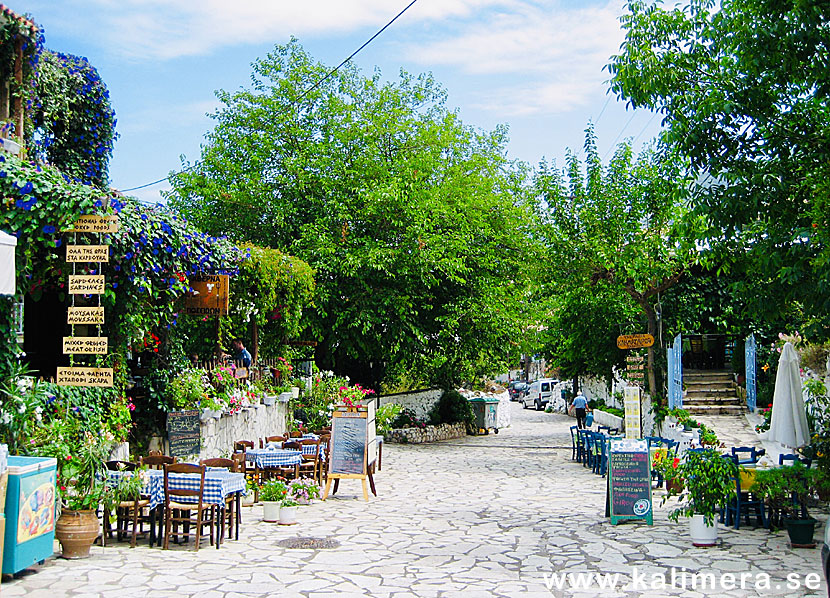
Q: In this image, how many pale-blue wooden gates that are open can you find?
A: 2